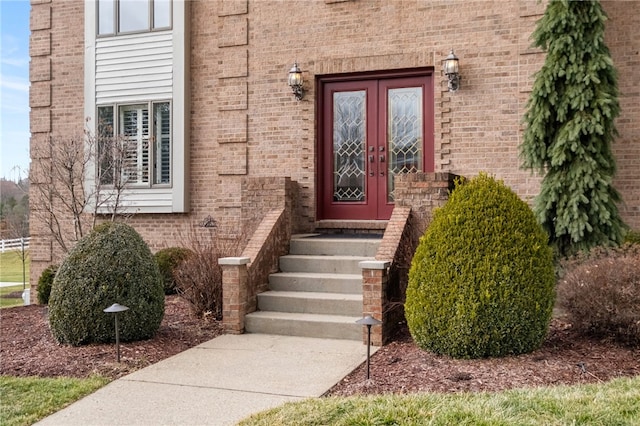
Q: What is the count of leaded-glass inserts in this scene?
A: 2